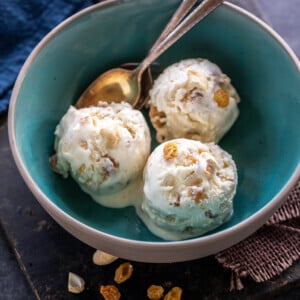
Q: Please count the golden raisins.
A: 6